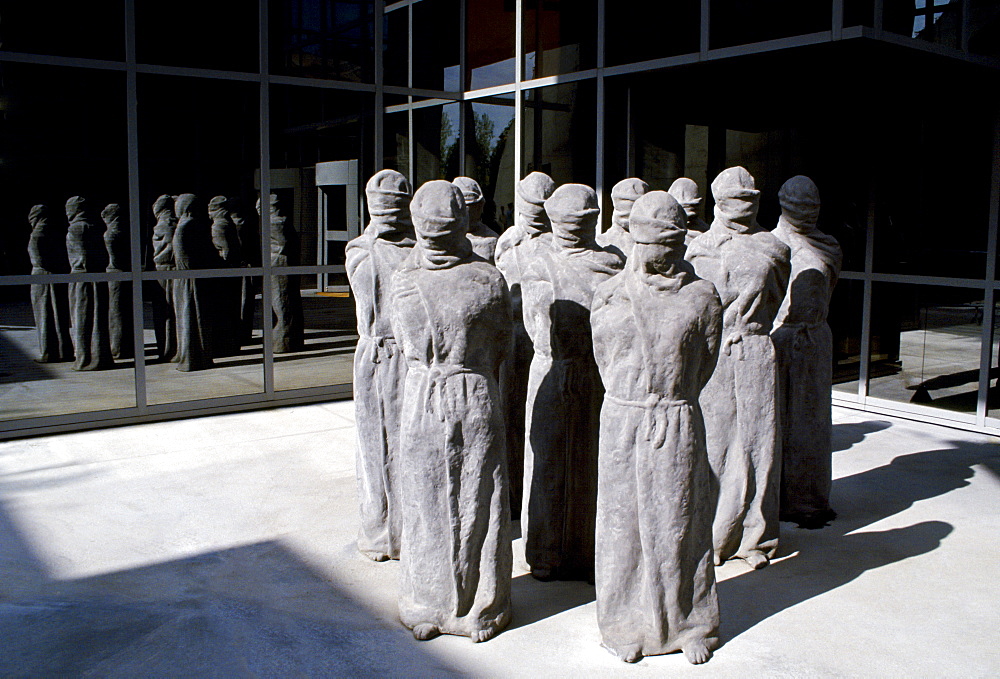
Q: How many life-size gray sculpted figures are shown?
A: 10